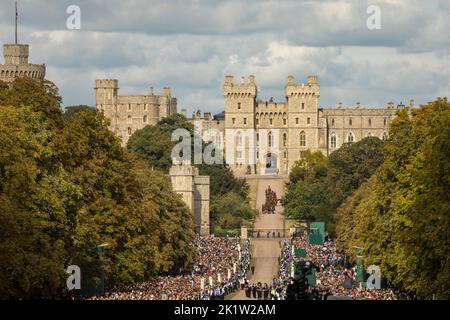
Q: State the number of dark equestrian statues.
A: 1